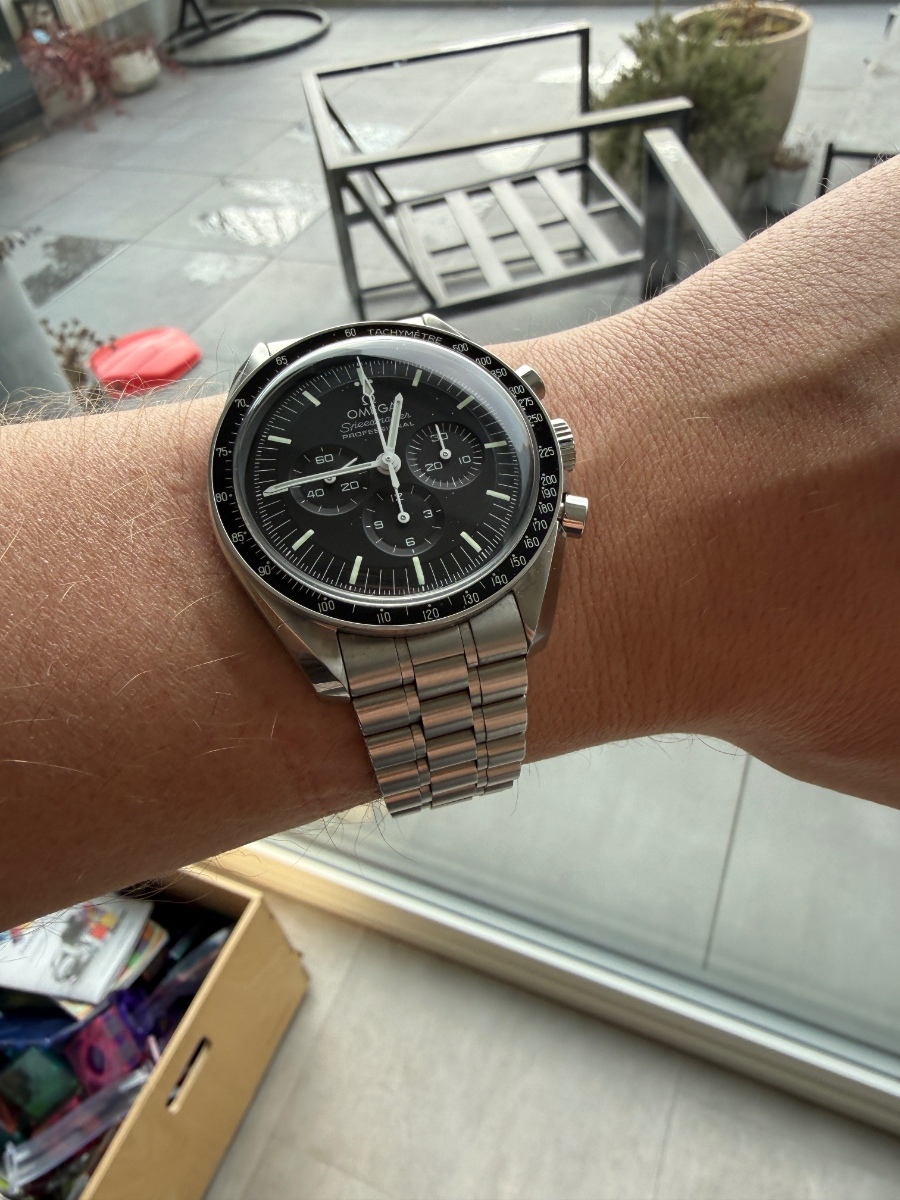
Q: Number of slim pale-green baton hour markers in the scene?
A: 12